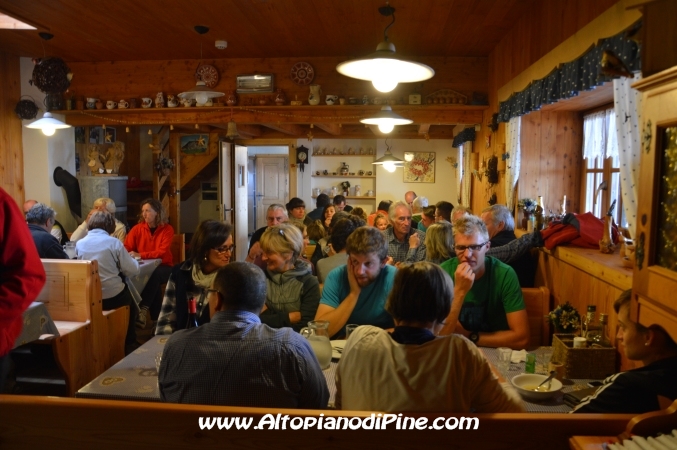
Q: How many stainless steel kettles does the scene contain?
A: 0